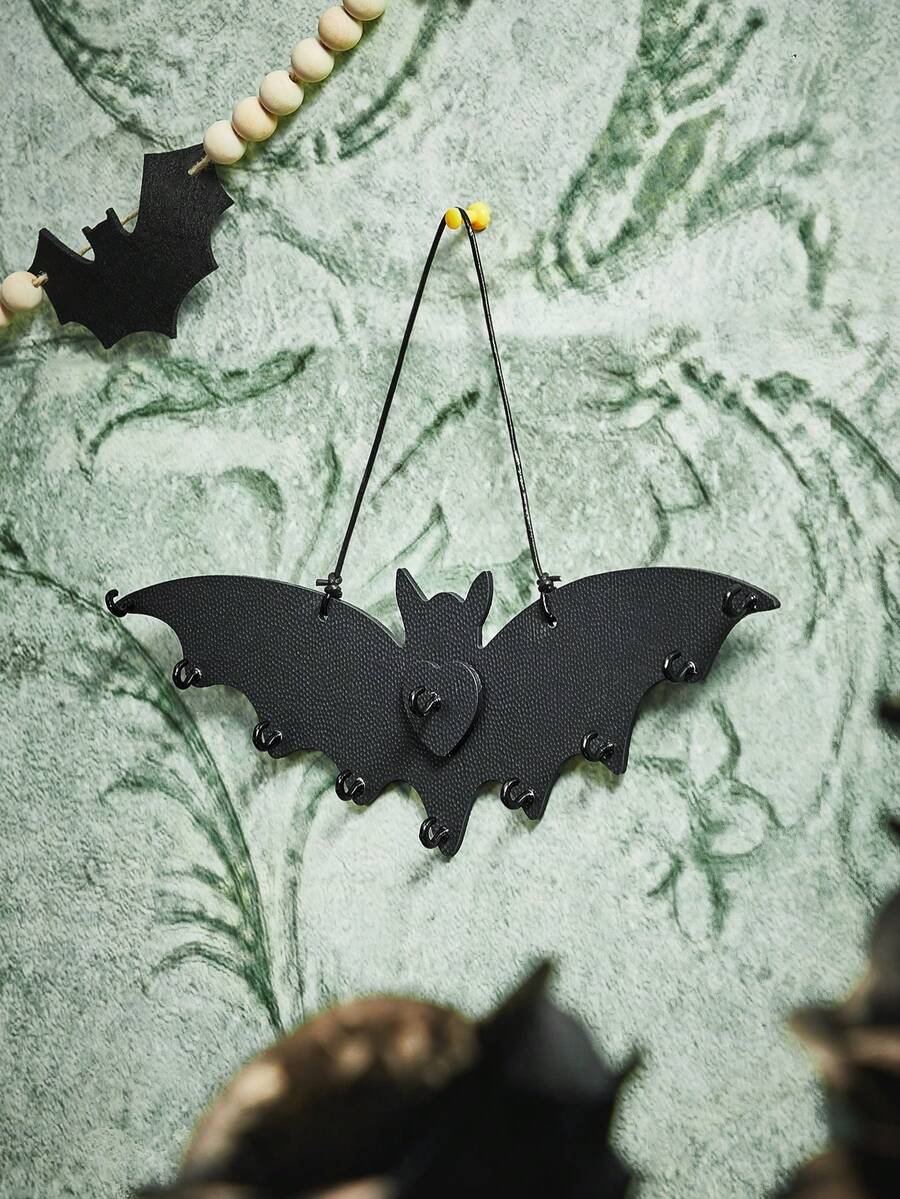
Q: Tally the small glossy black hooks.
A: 10